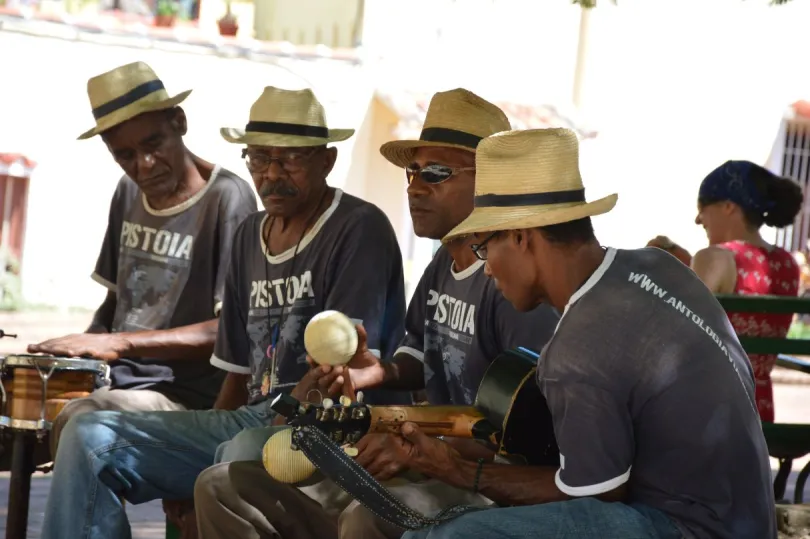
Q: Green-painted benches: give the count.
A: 1